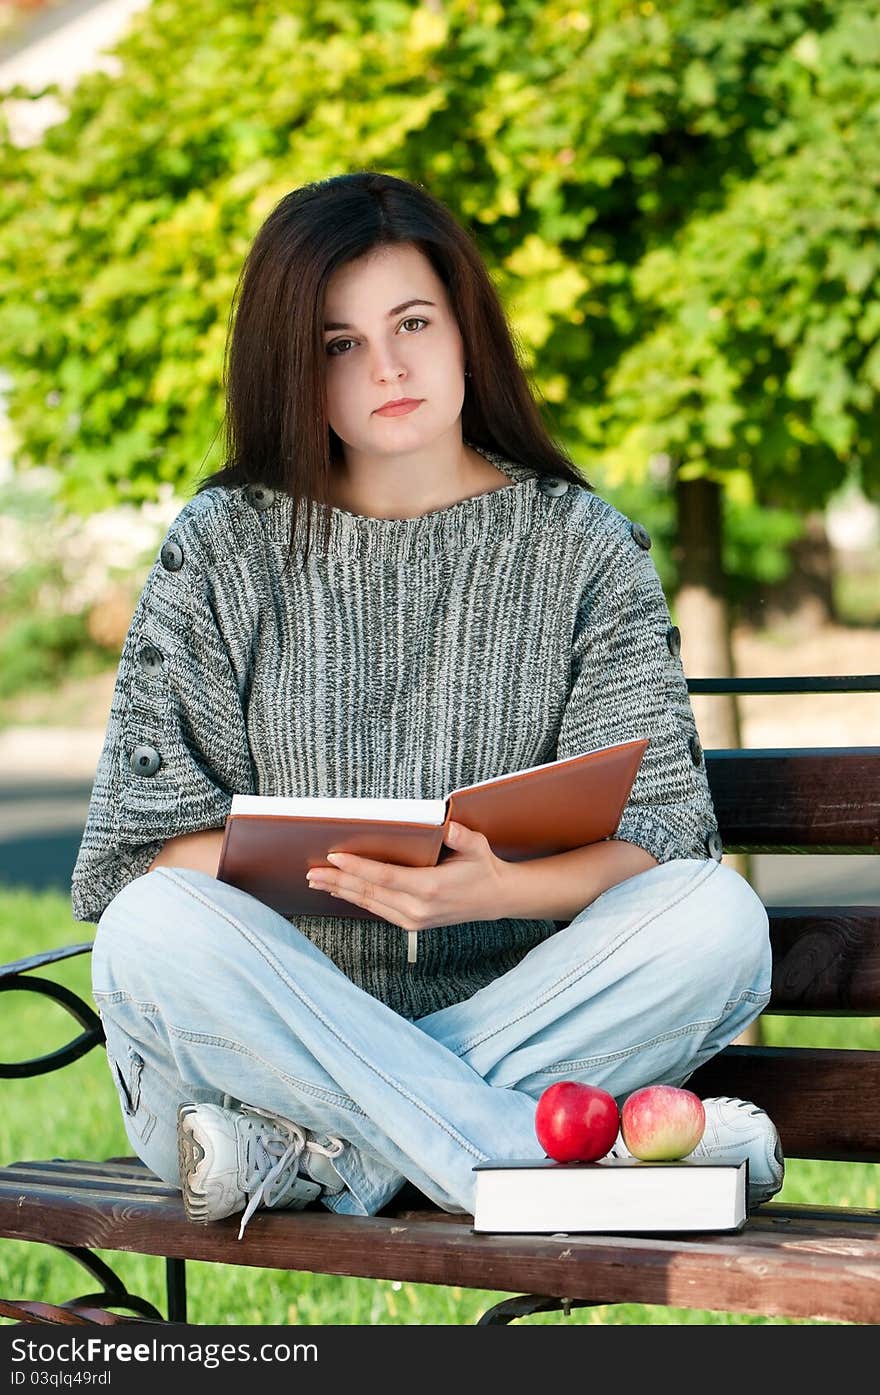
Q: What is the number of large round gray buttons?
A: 9